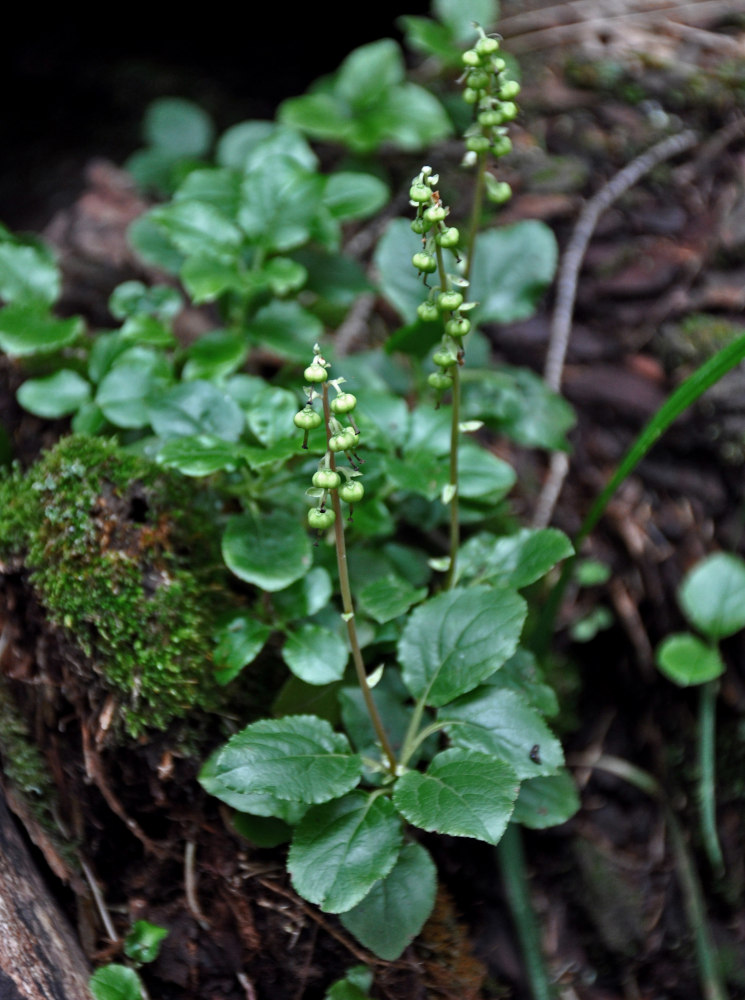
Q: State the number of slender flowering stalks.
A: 3